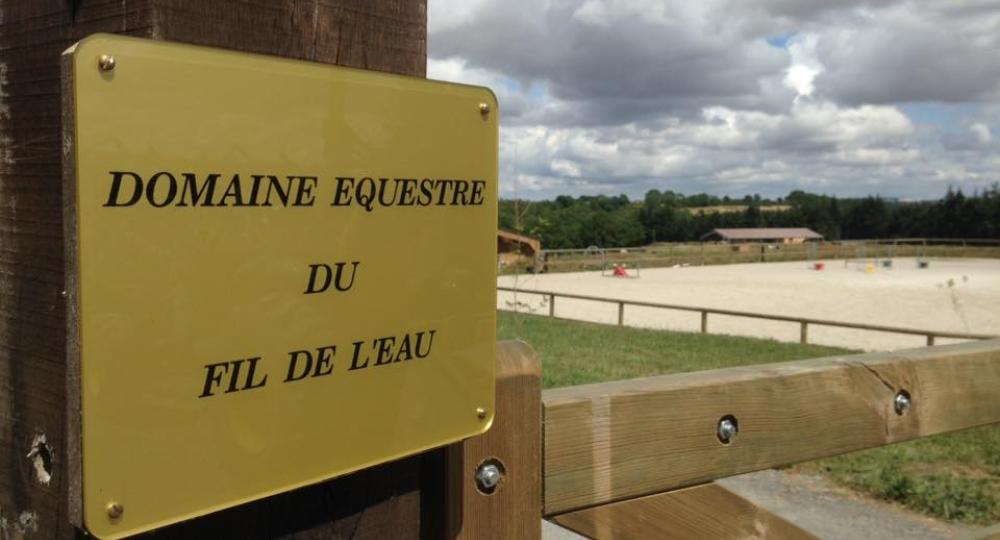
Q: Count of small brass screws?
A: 4